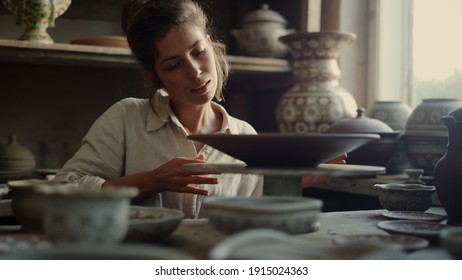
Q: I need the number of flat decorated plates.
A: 3